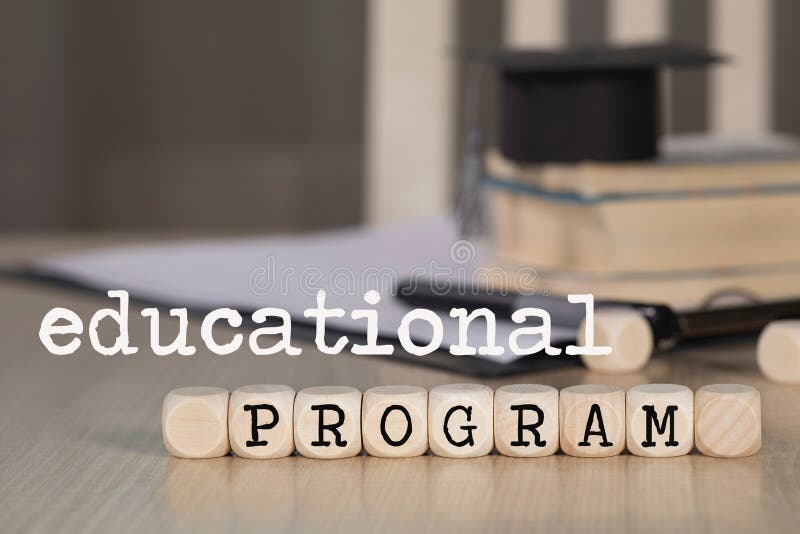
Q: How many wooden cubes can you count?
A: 11